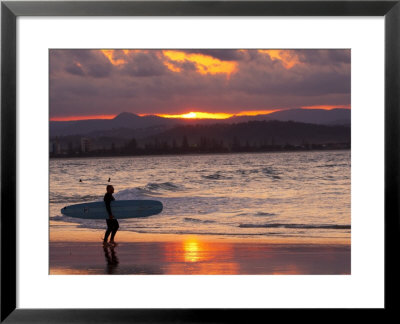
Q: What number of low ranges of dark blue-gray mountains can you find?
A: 2